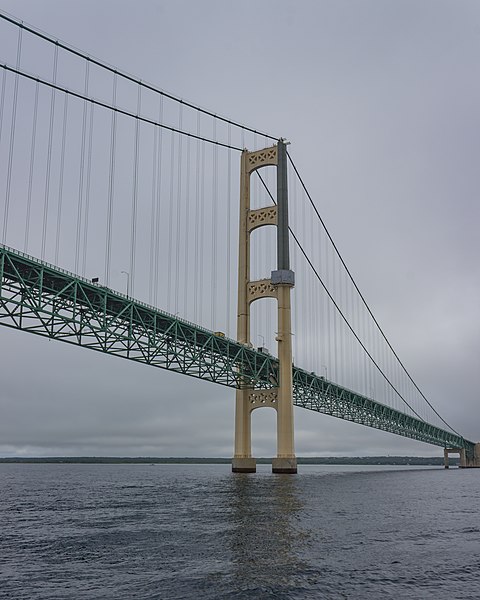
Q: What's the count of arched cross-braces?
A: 4